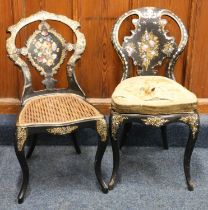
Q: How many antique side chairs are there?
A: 2